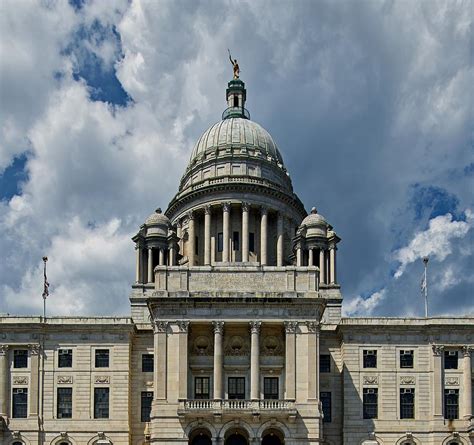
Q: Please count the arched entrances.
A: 3